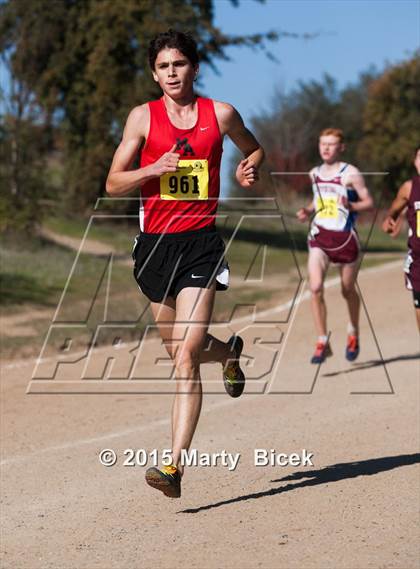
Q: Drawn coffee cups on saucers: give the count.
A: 0